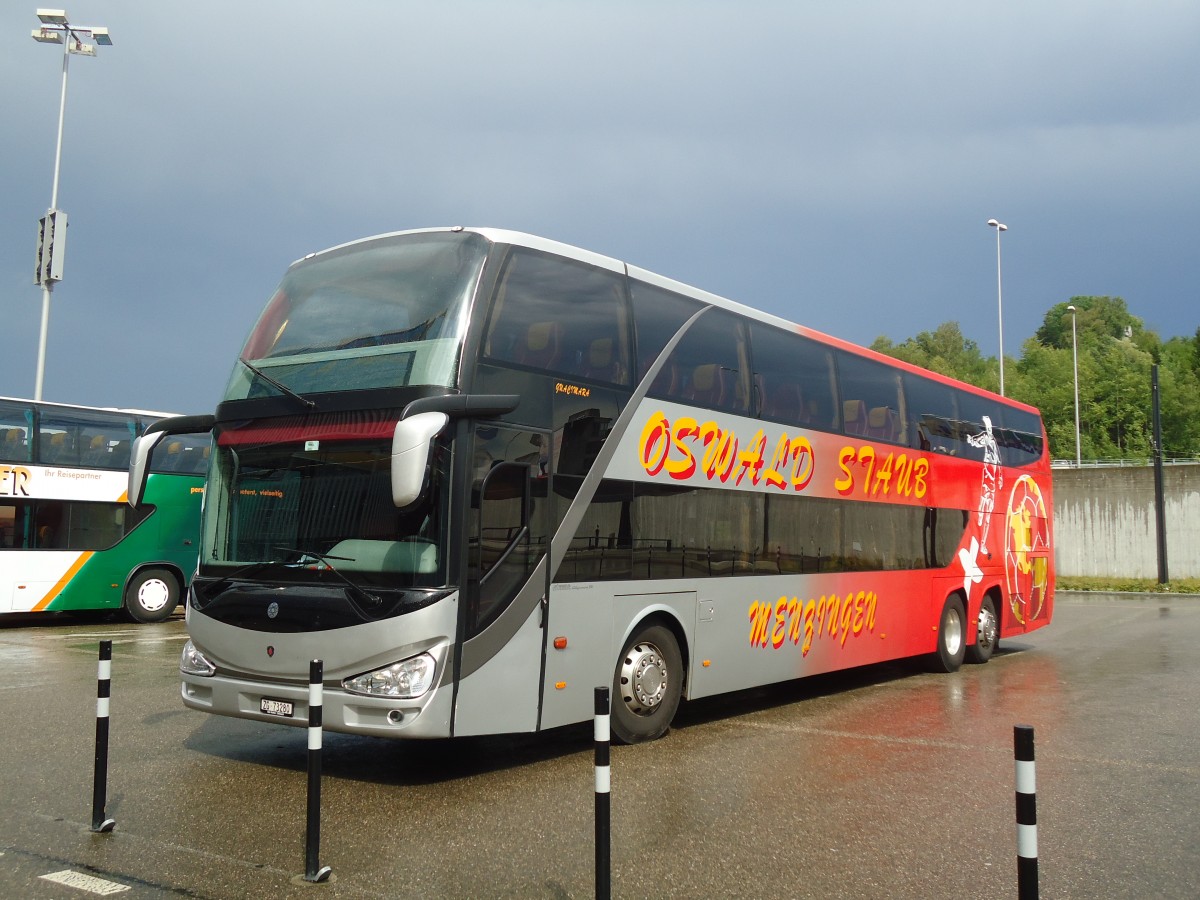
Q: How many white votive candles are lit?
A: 0